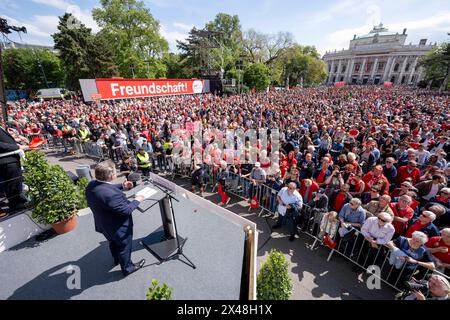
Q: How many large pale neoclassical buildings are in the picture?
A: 1